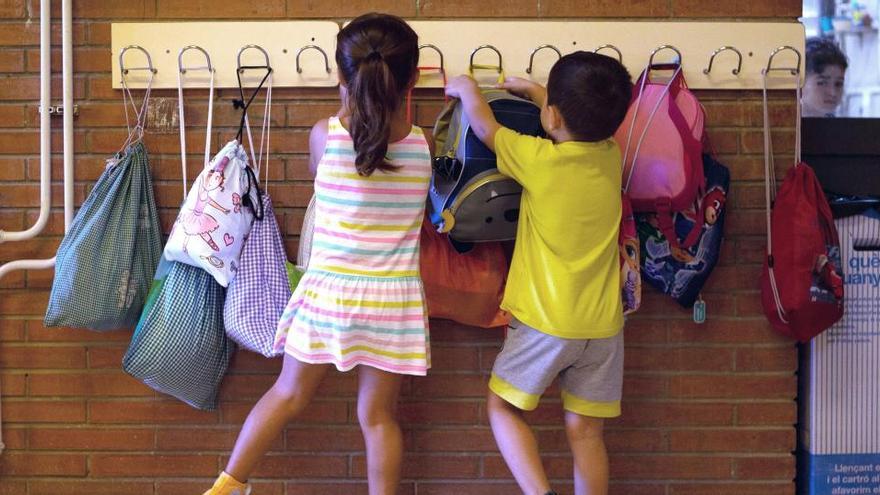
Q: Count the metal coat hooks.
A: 11